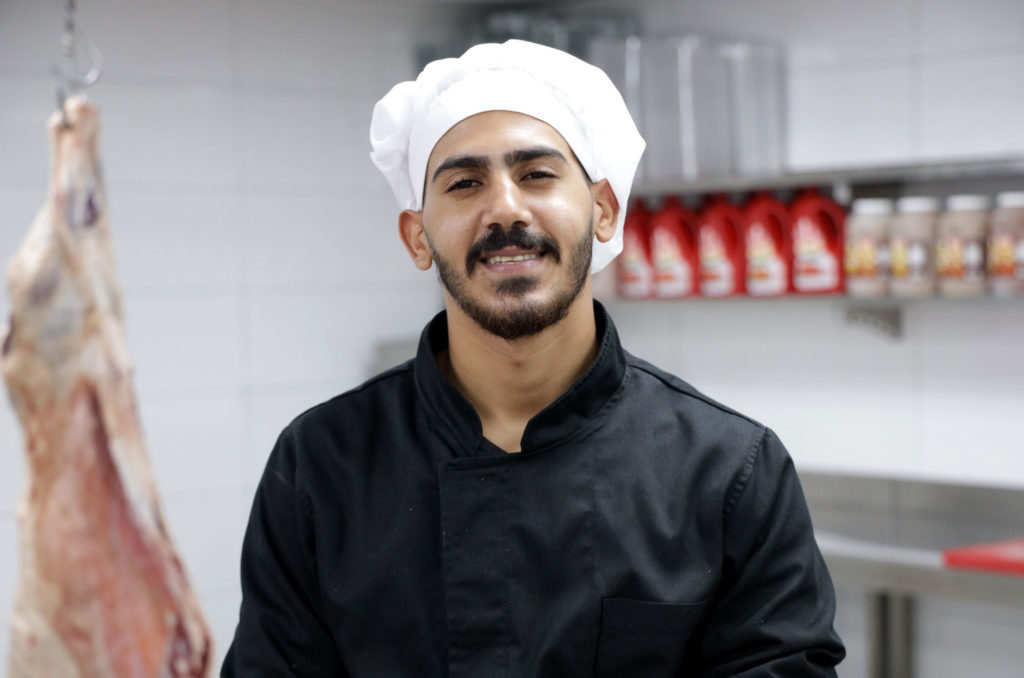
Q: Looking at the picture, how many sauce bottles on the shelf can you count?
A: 5